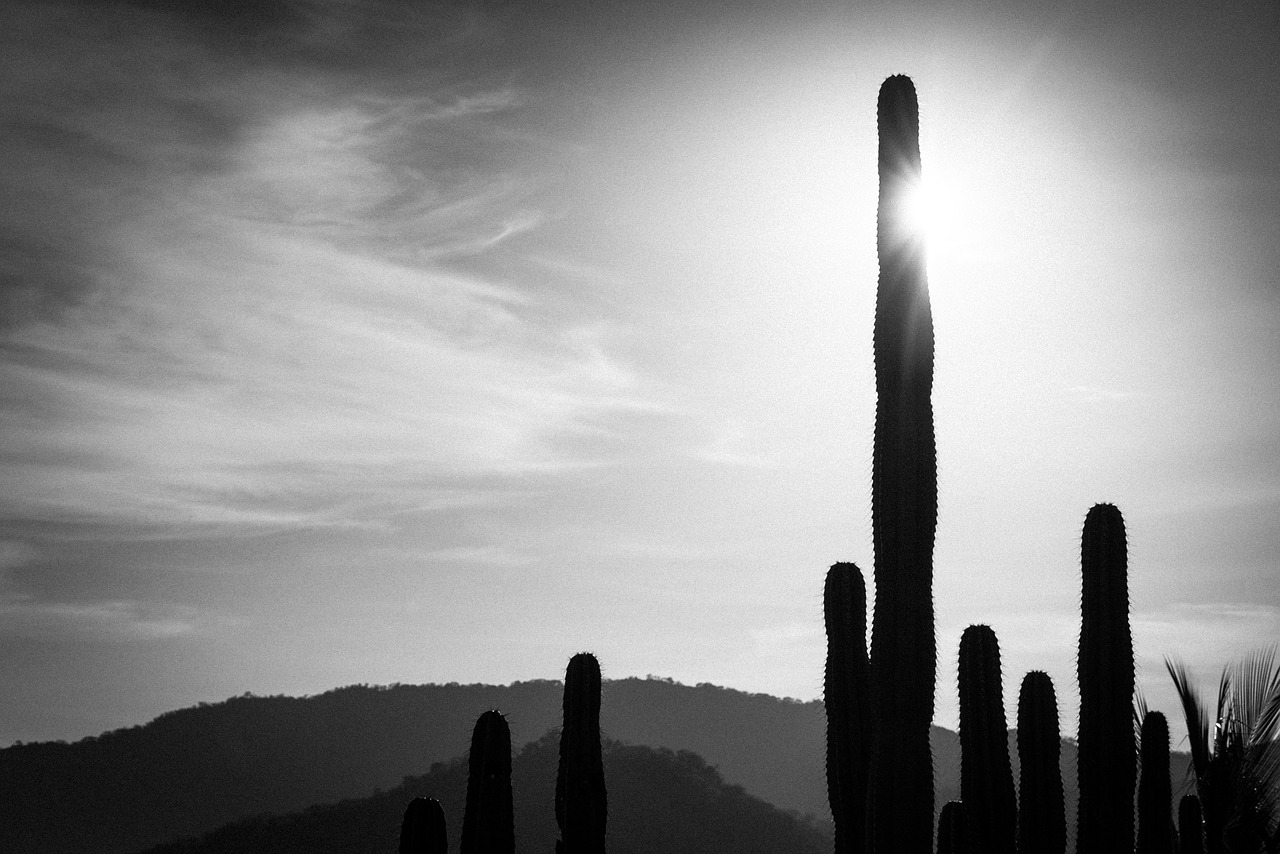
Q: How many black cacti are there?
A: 11